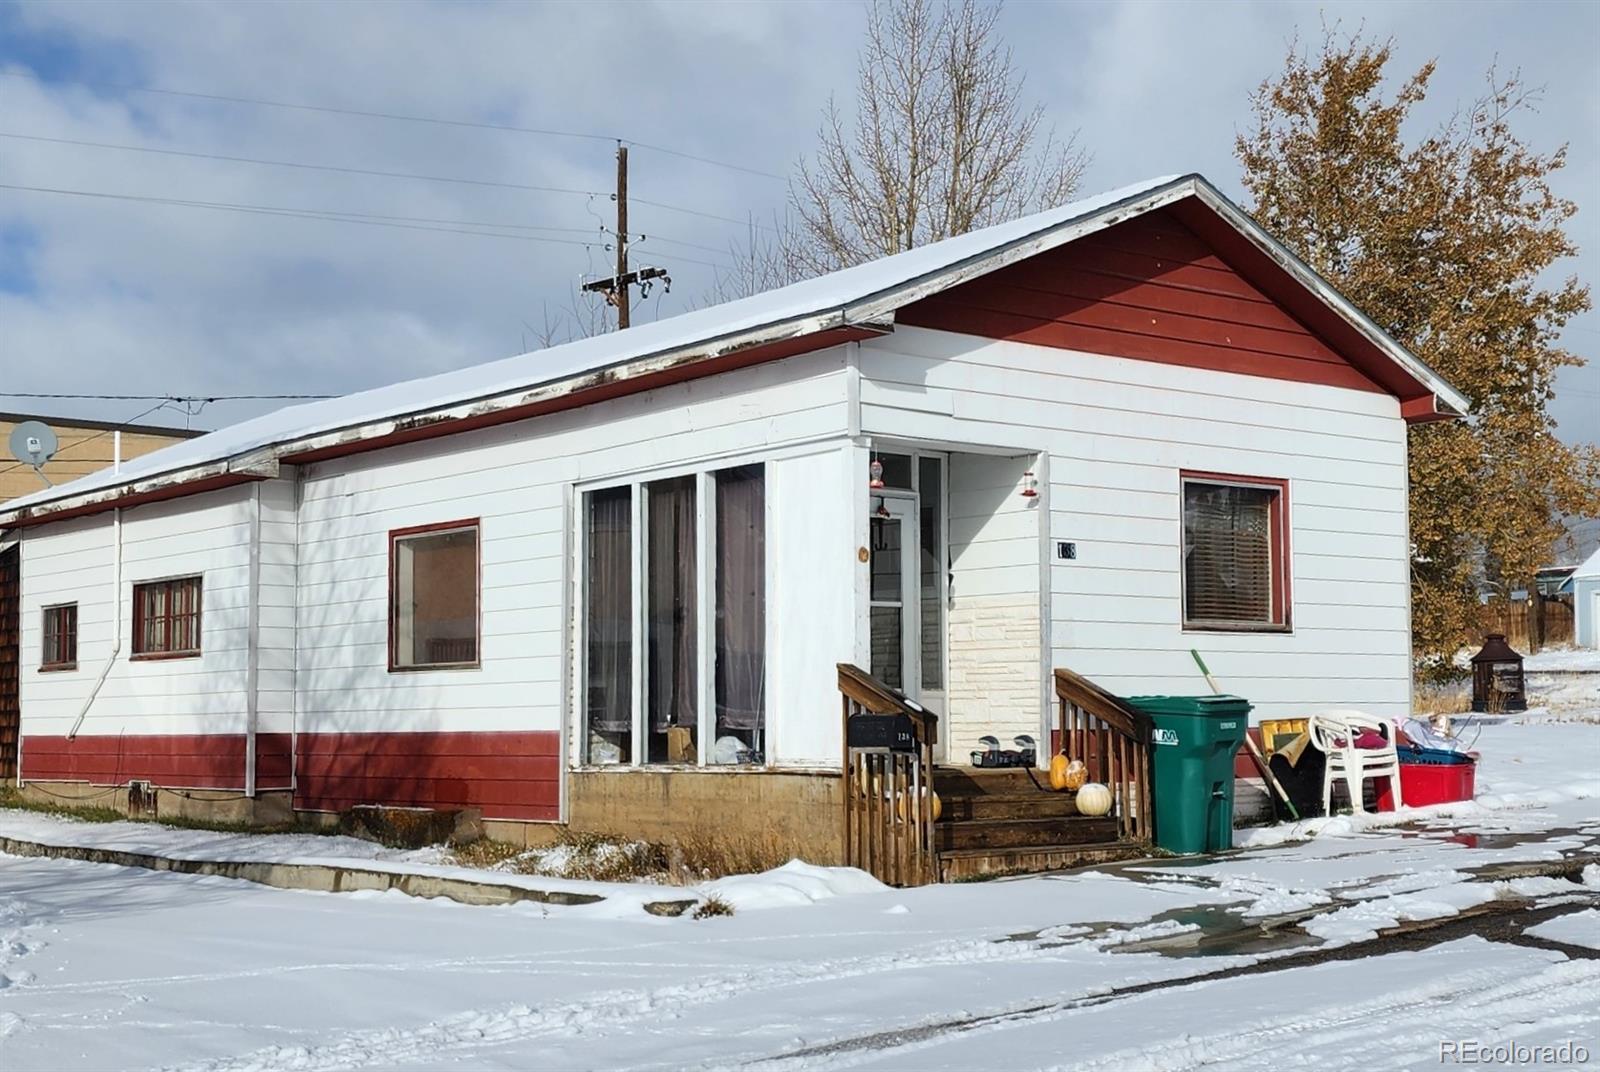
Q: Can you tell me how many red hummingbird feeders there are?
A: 2